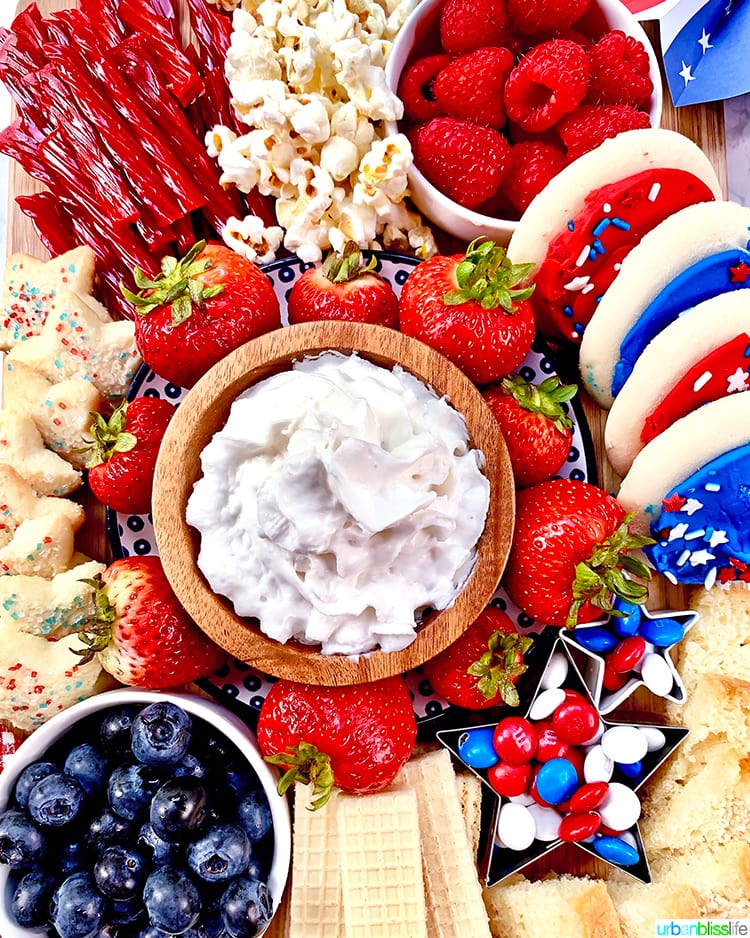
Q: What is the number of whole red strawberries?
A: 9